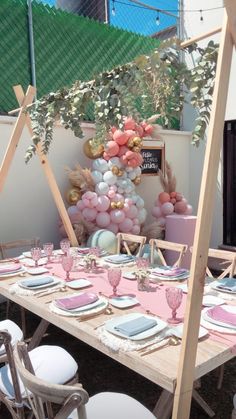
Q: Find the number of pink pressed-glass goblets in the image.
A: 8